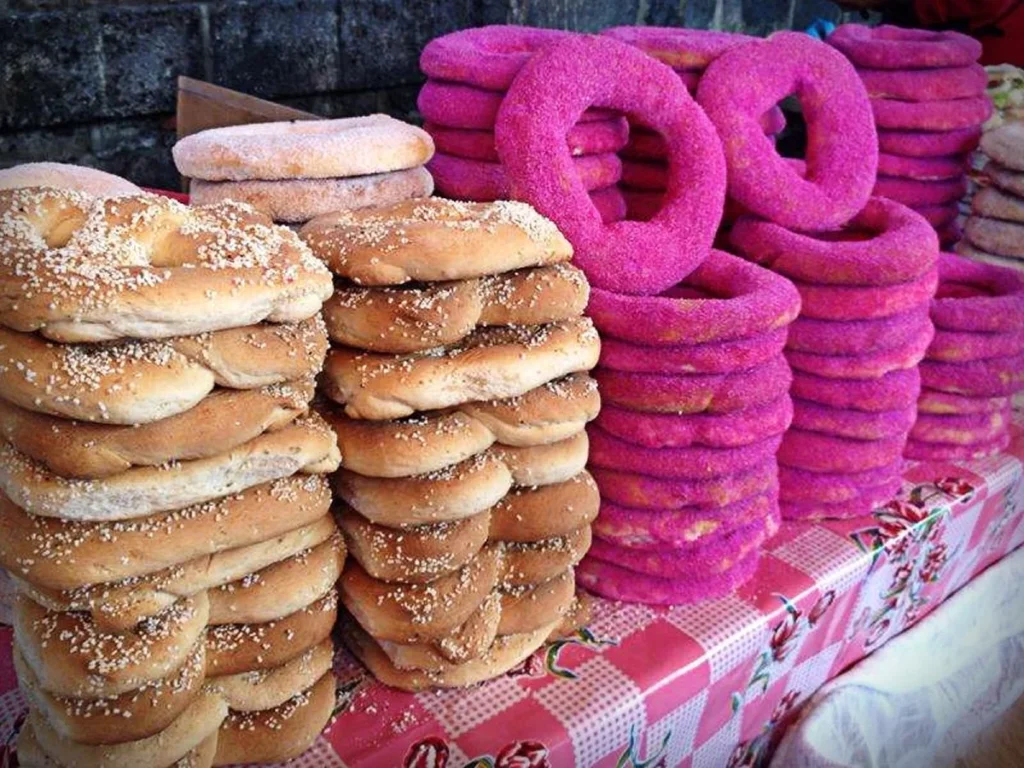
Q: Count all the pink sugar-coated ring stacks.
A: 6